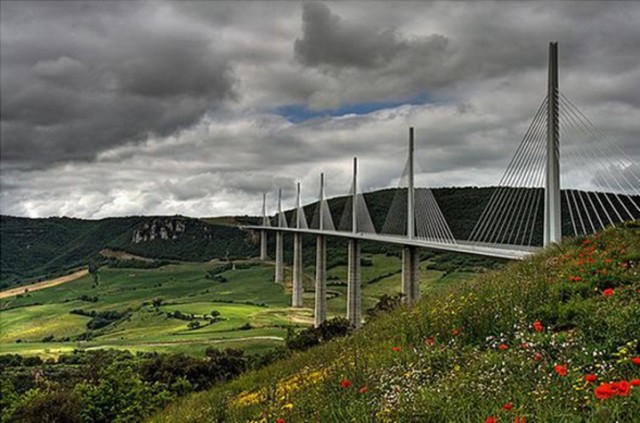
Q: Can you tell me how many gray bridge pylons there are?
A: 7